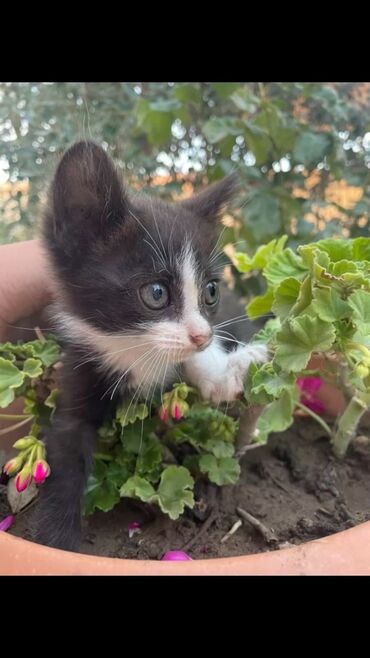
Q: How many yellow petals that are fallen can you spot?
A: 0